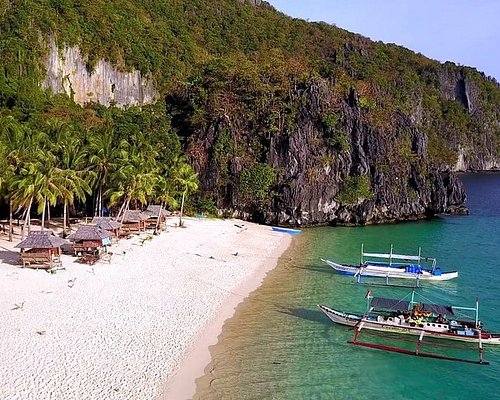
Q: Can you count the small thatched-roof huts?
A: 5